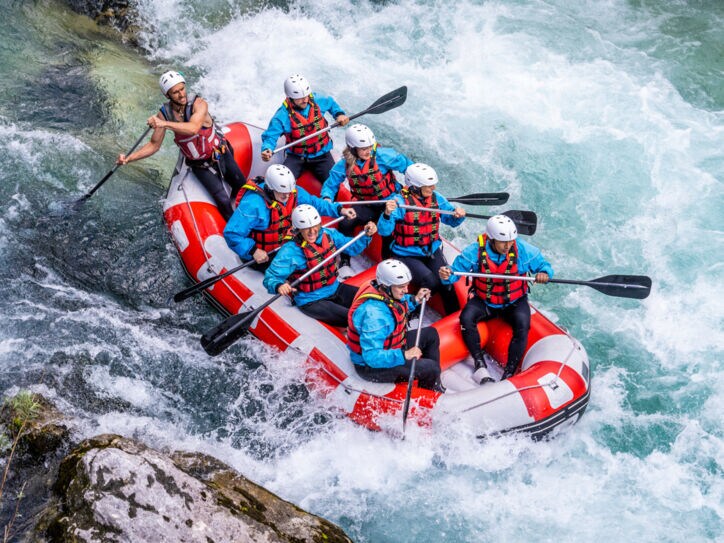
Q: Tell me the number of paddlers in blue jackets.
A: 7